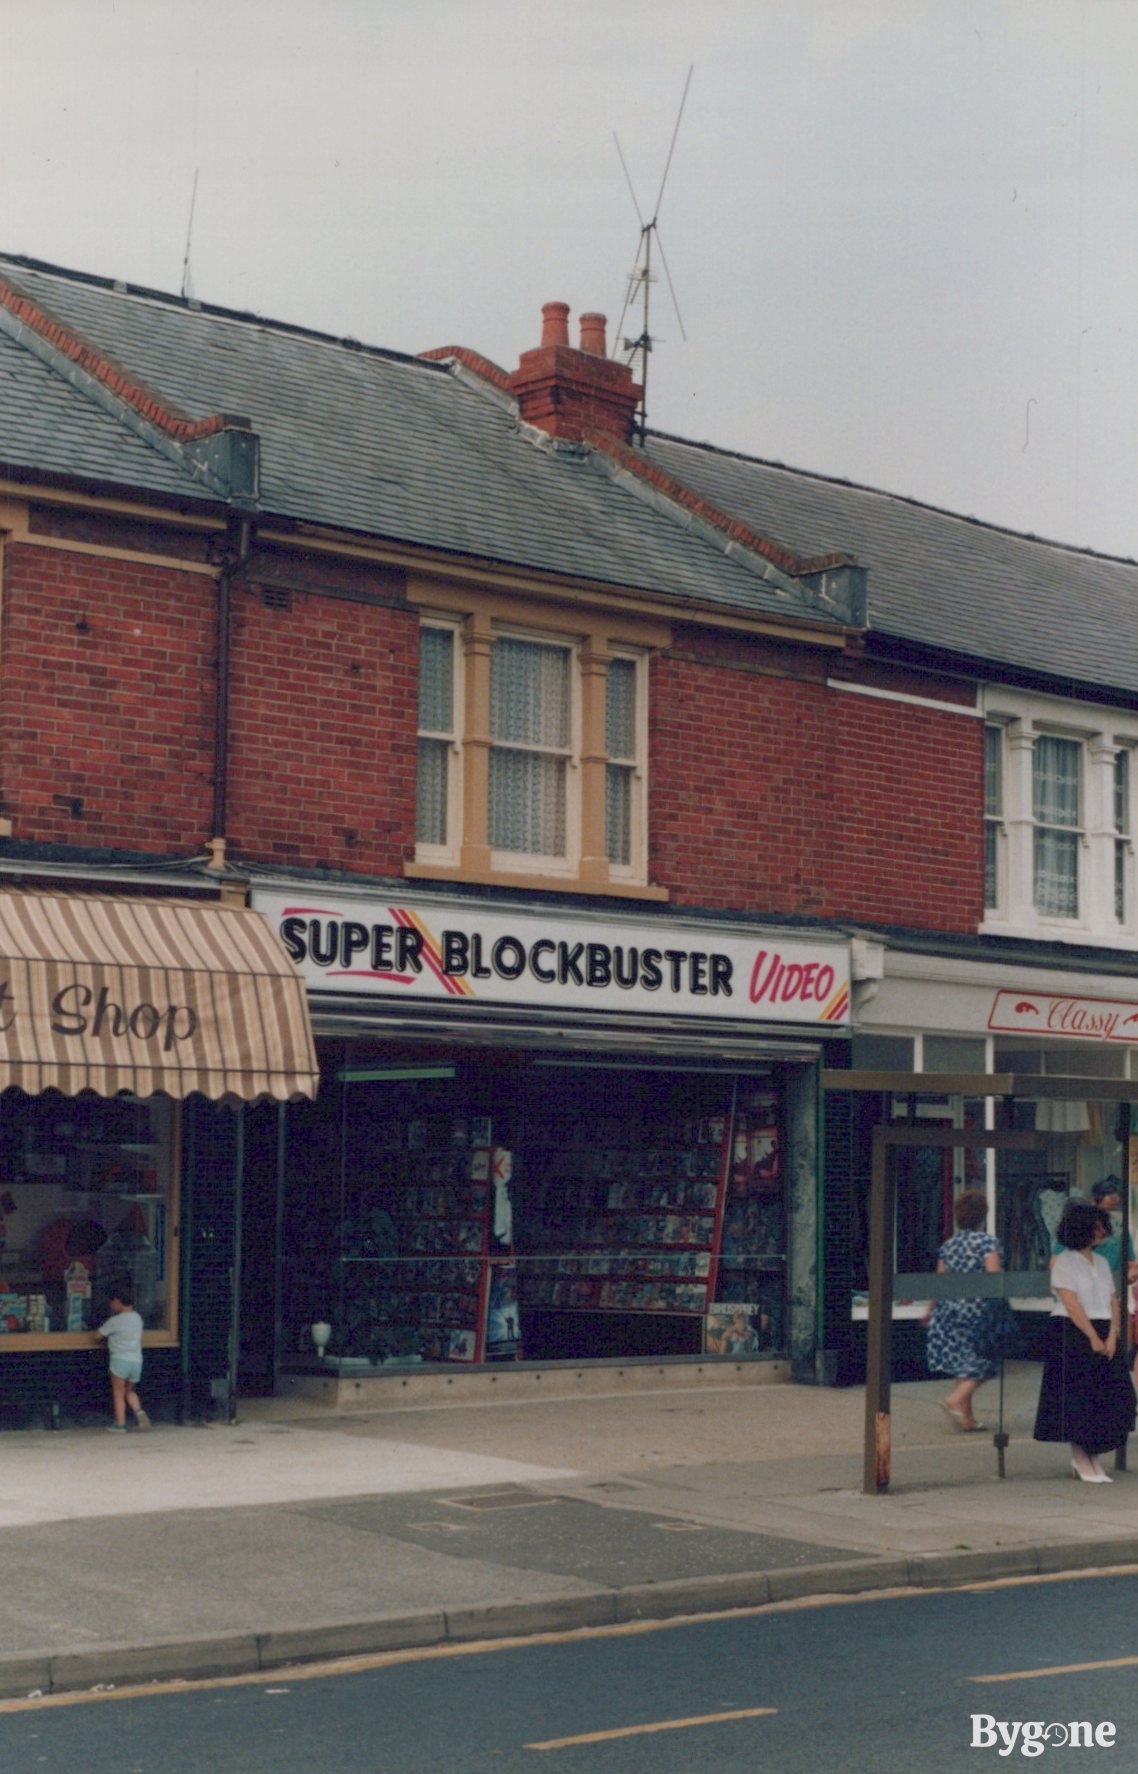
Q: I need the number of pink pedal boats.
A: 0